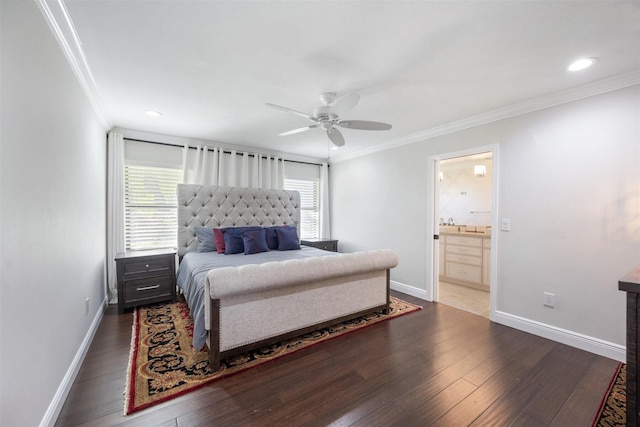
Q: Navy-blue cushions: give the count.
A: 4